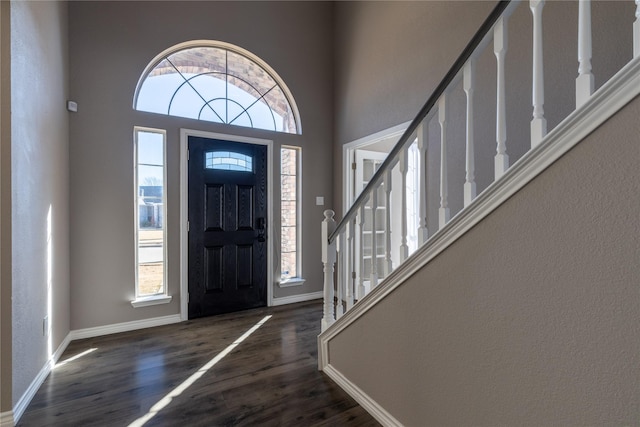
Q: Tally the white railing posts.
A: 14